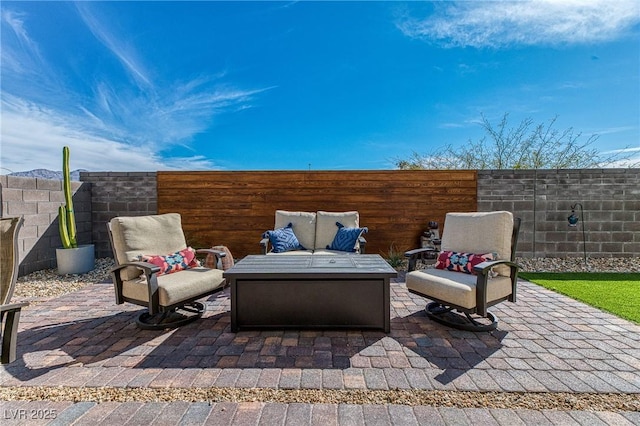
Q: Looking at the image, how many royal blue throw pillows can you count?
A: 2